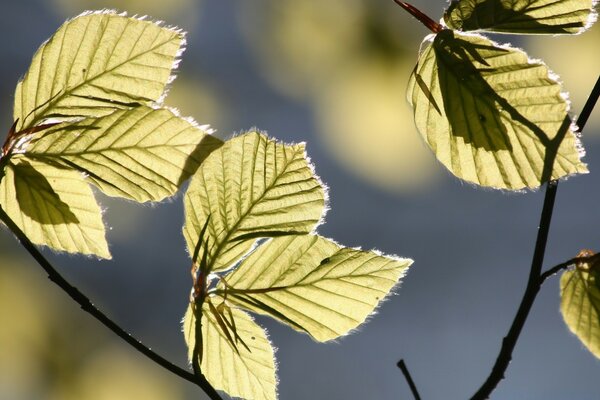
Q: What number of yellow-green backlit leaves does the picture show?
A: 9